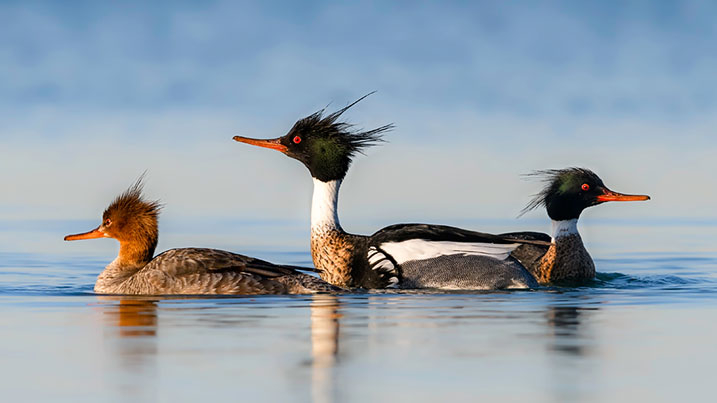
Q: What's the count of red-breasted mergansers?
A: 3